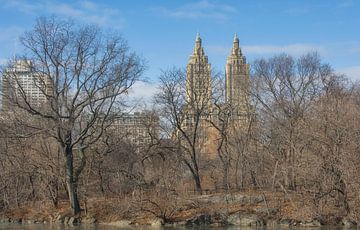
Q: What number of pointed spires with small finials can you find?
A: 2